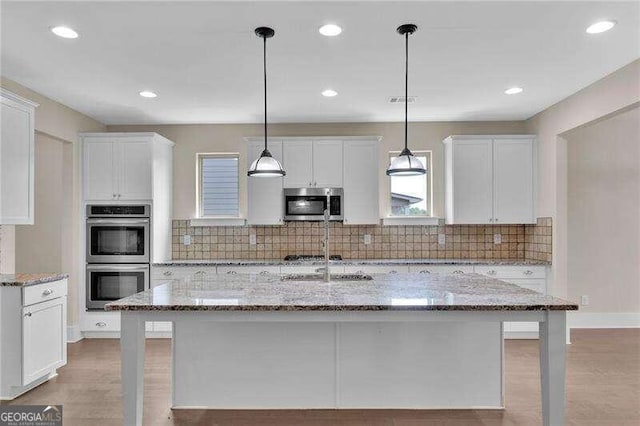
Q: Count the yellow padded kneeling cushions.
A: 0